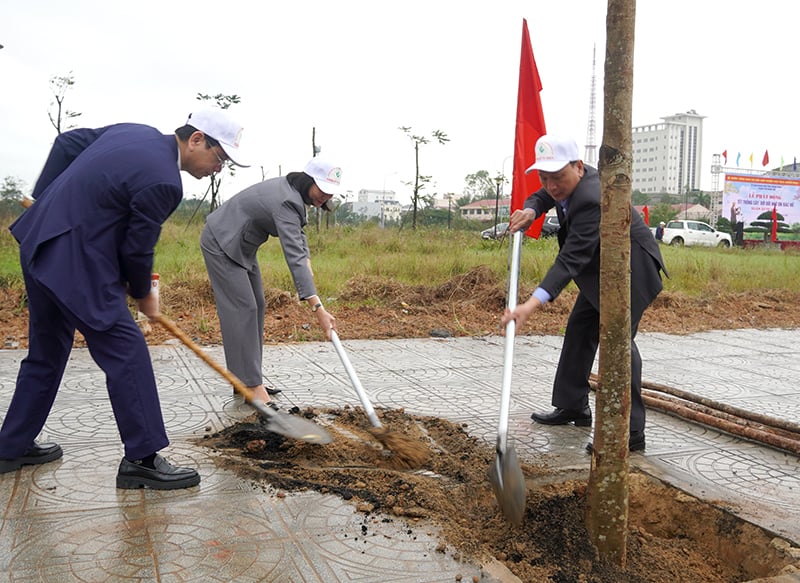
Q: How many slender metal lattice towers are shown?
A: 1